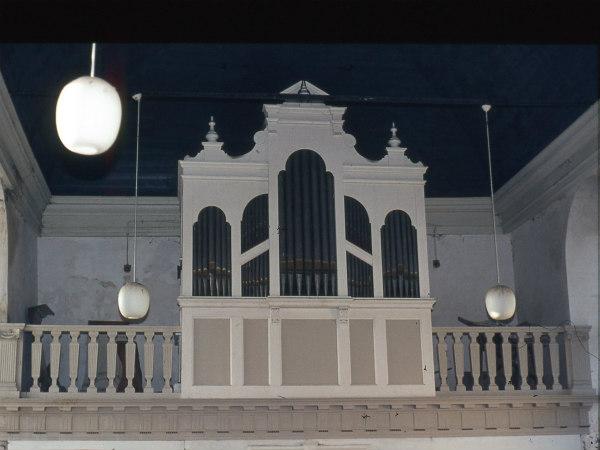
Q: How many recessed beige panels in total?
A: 5